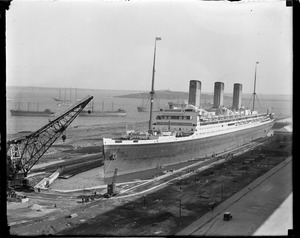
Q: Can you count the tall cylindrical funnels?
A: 3